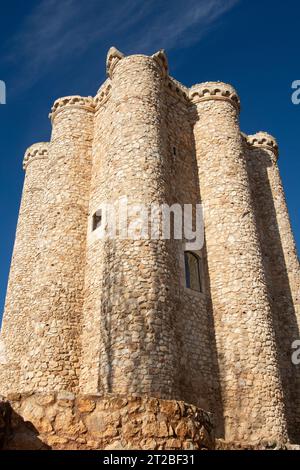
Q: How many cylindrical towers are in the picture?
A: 5